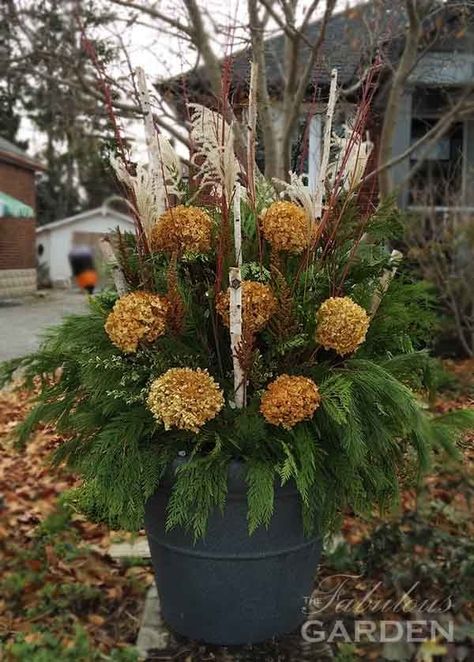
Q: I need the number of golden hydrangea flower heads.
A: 7